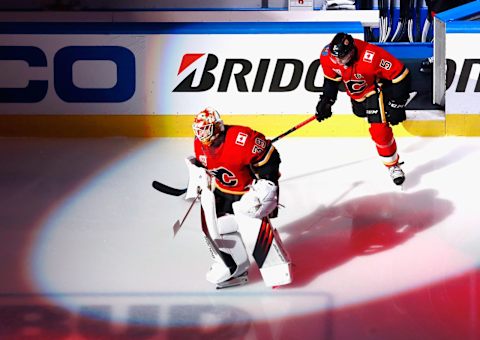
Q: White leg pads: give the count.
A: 2